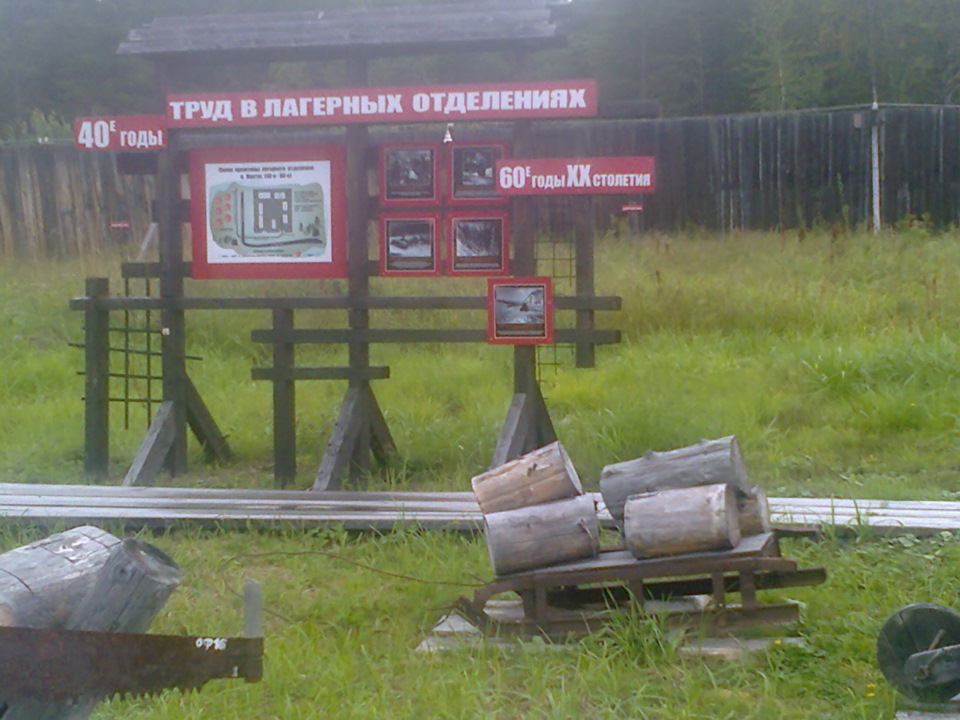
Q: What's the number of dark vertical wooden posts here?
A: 6